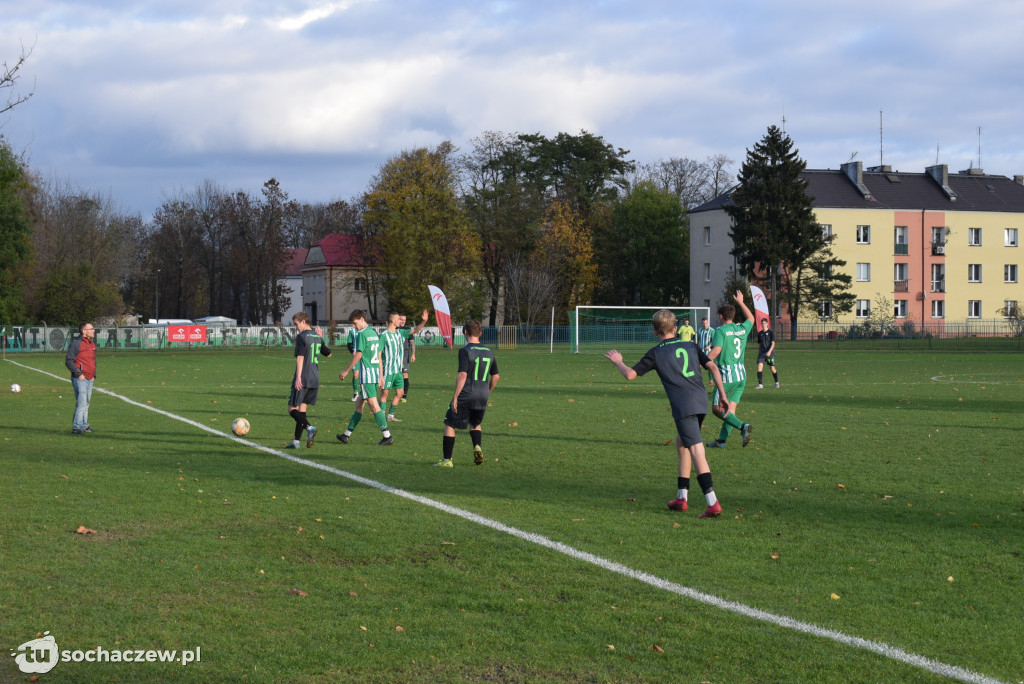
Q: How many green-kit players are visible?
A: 5